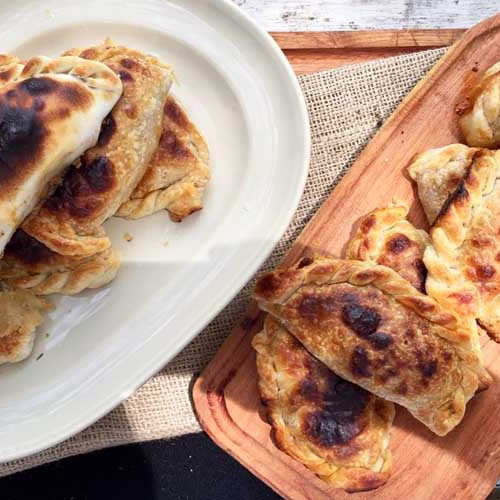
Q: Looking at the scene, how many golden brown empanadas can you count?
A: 11